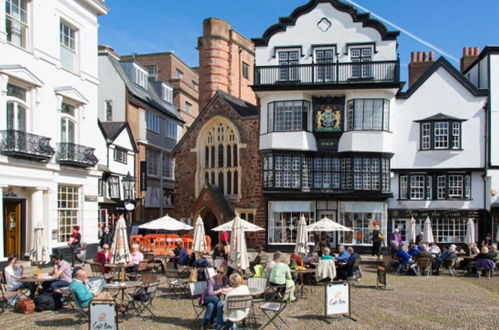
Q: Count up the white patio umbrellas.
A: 11